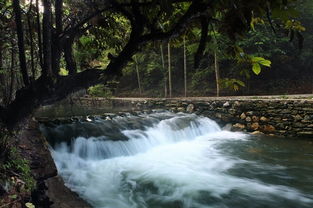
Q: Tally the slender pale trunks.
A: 5